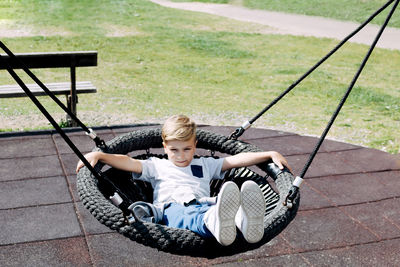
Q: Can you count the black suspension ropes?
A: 4